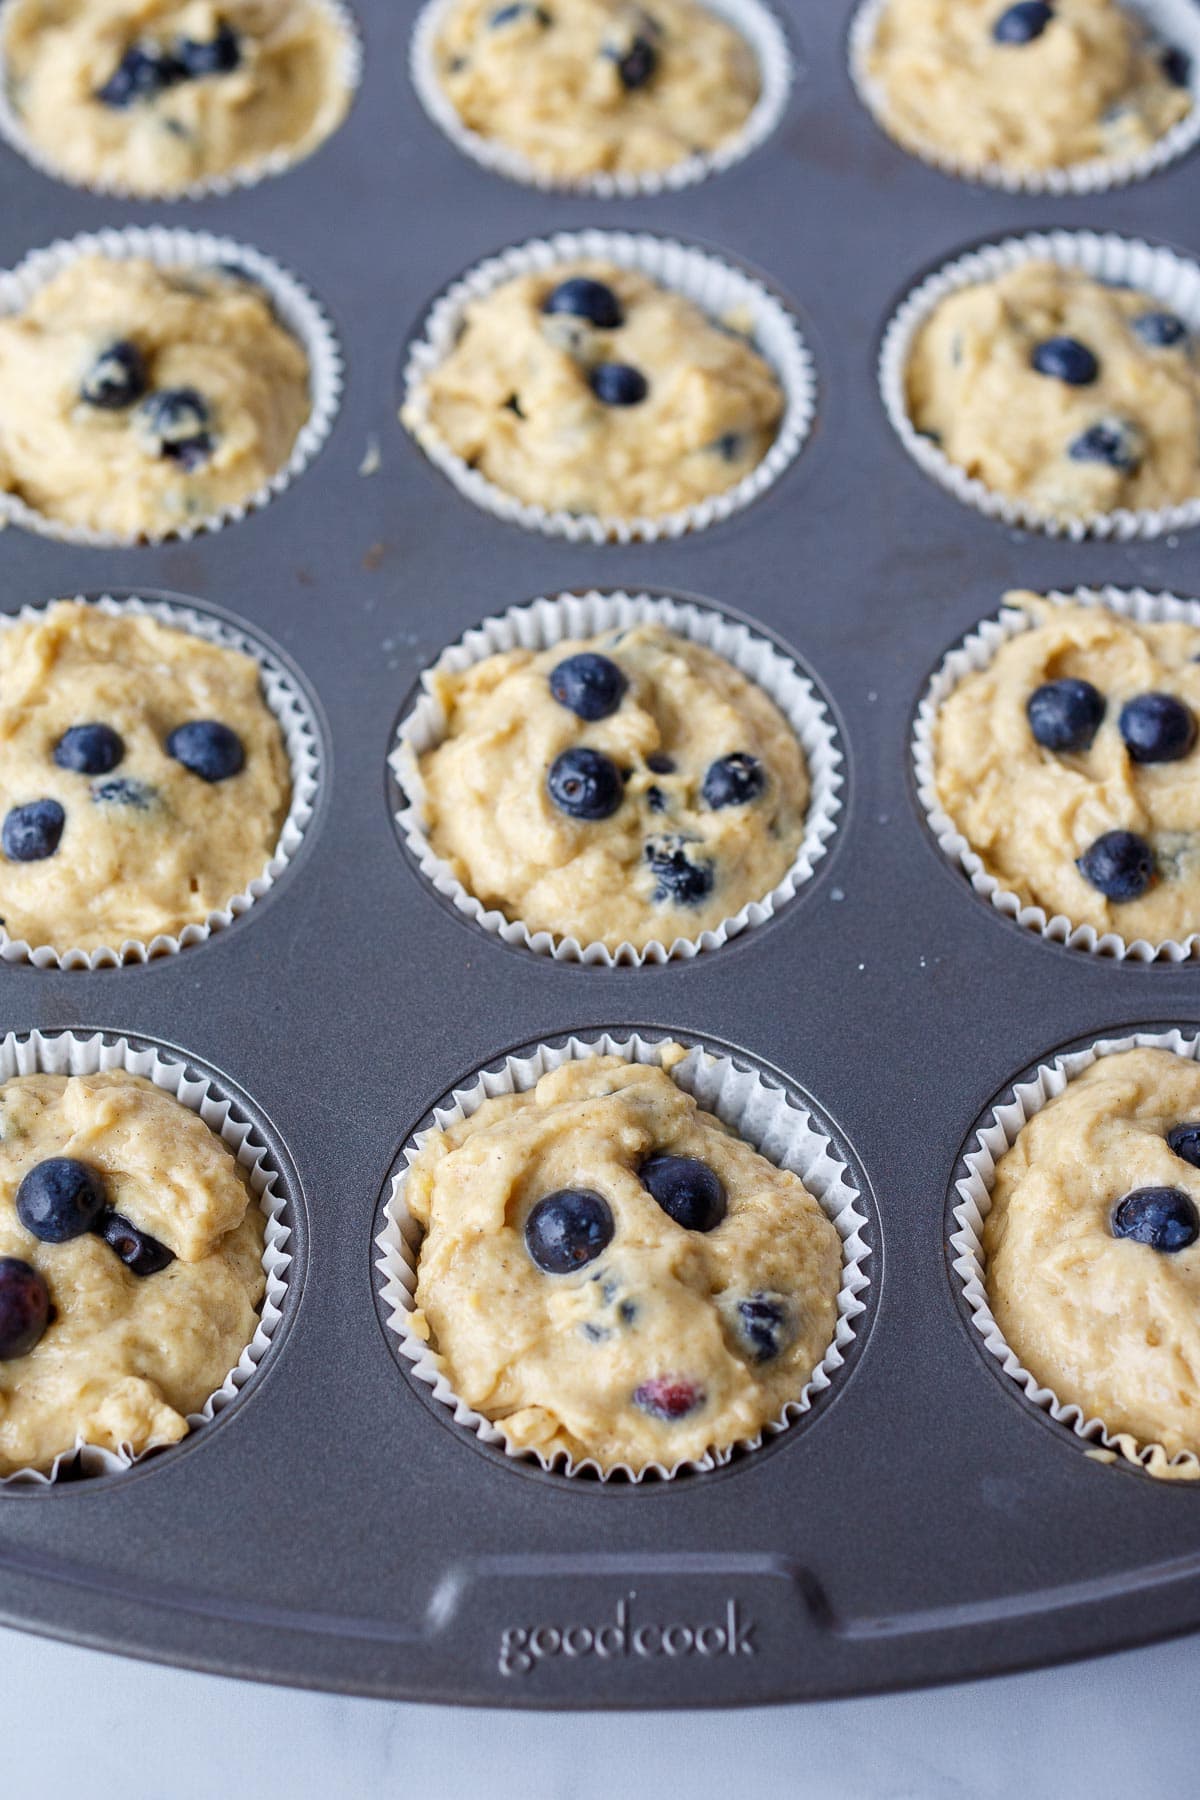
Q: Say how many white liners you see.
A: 12